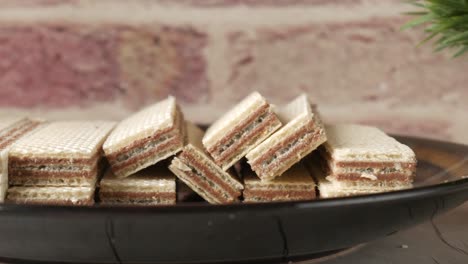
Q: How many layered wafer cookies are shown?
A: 11